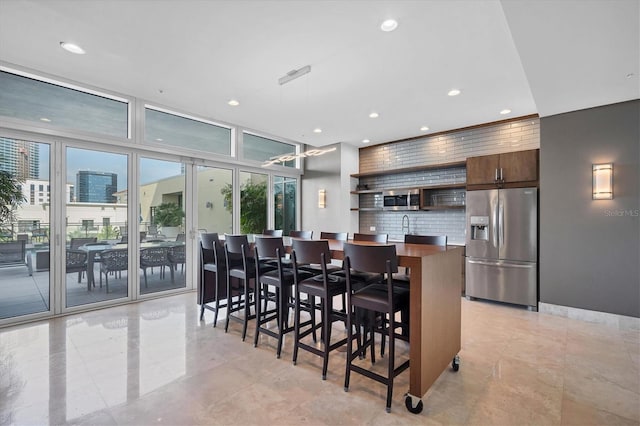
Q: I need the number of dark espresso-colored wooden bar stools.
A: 10